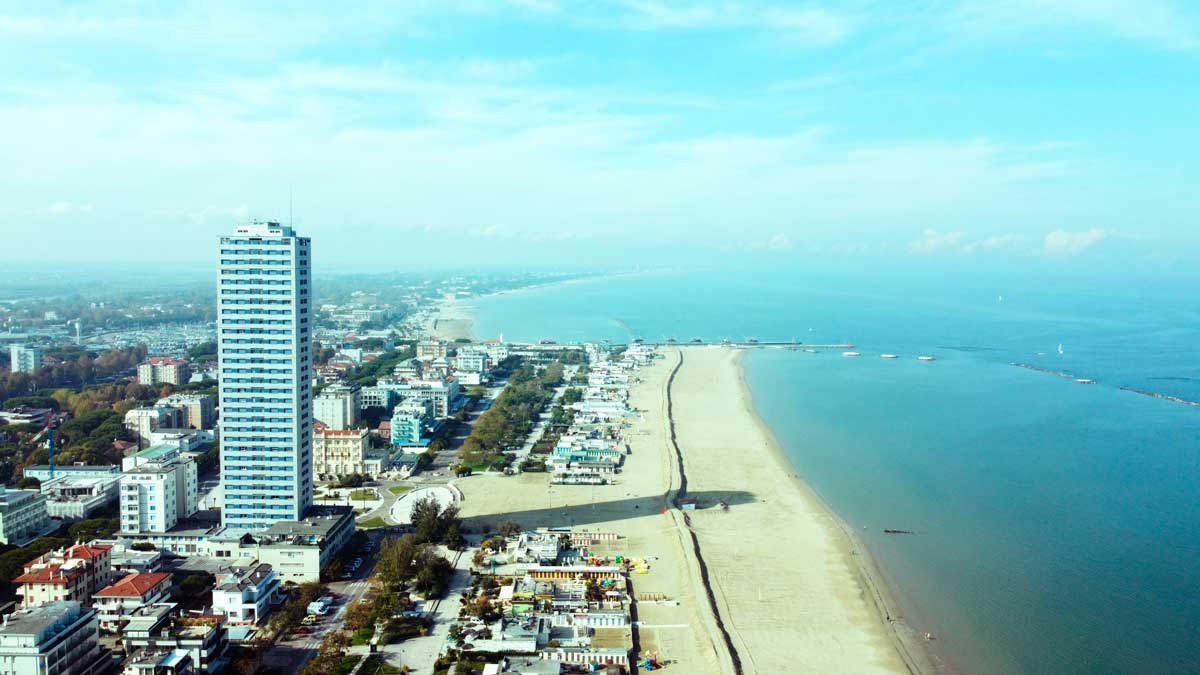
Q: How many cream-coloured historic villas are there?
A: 1